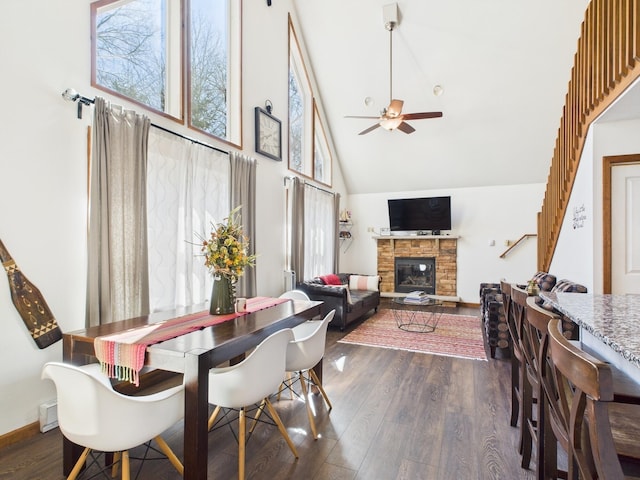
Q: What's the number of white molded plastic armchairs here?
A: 4